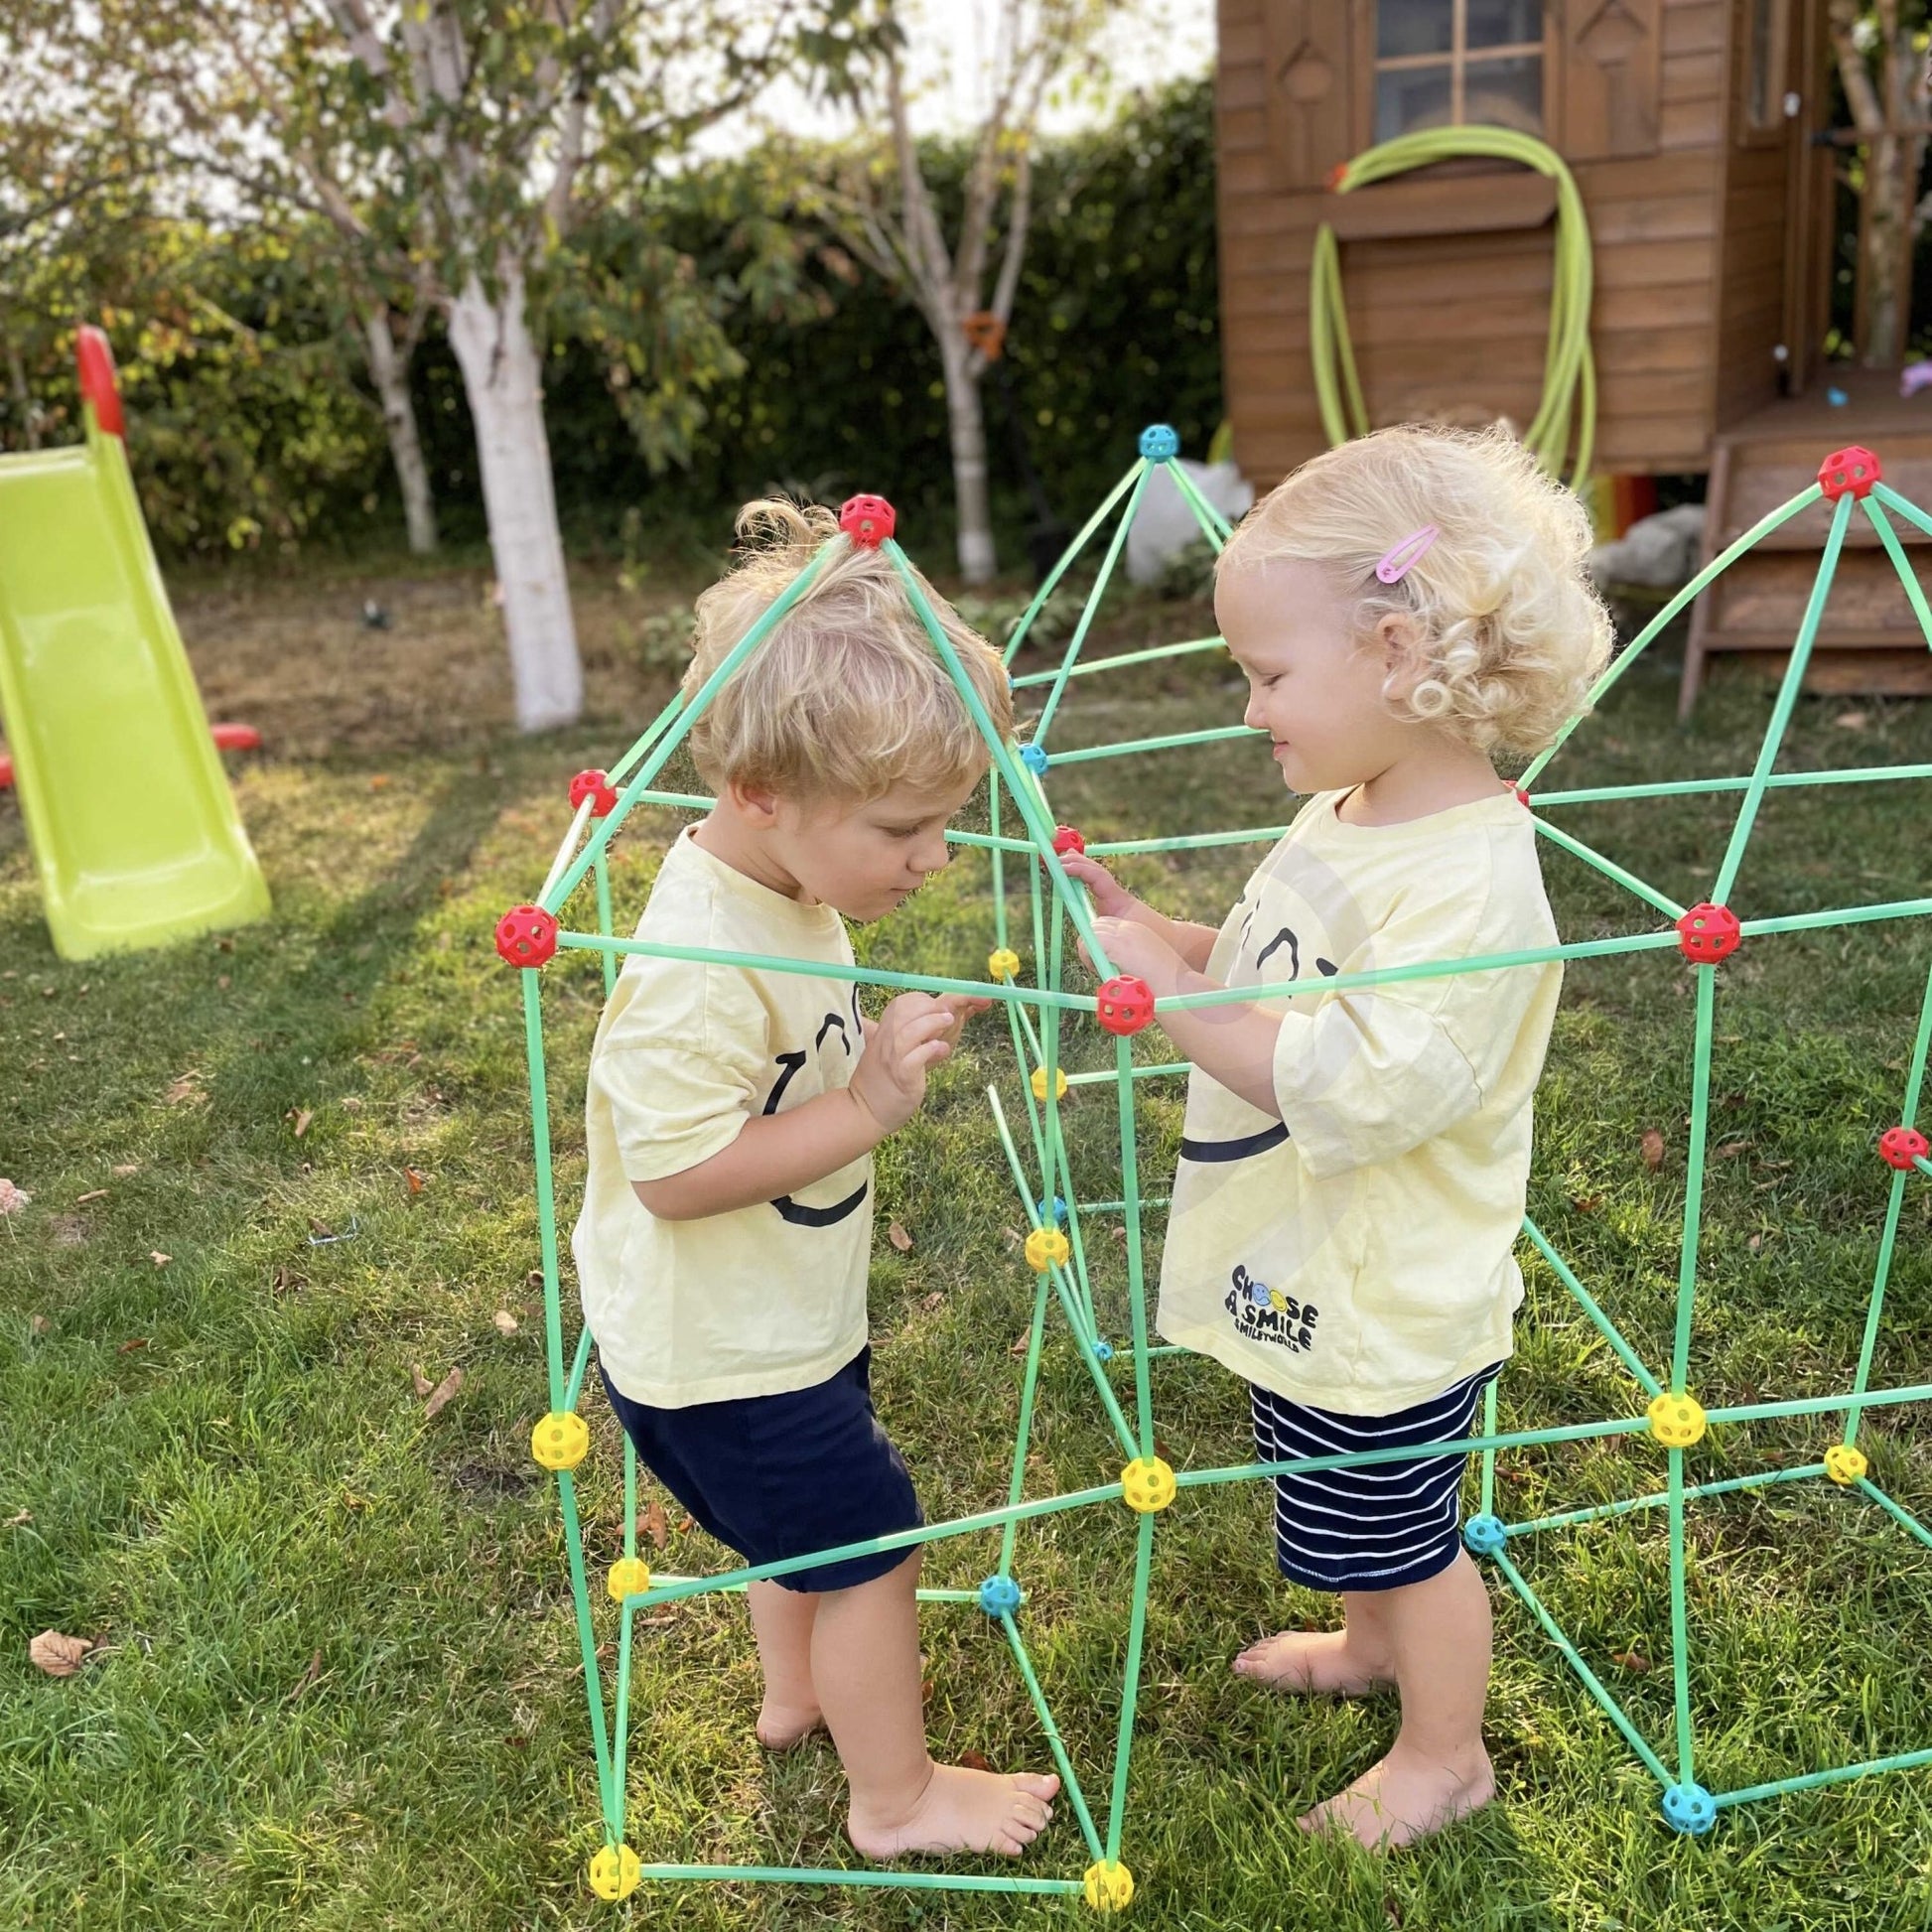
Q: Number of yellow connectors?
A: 10